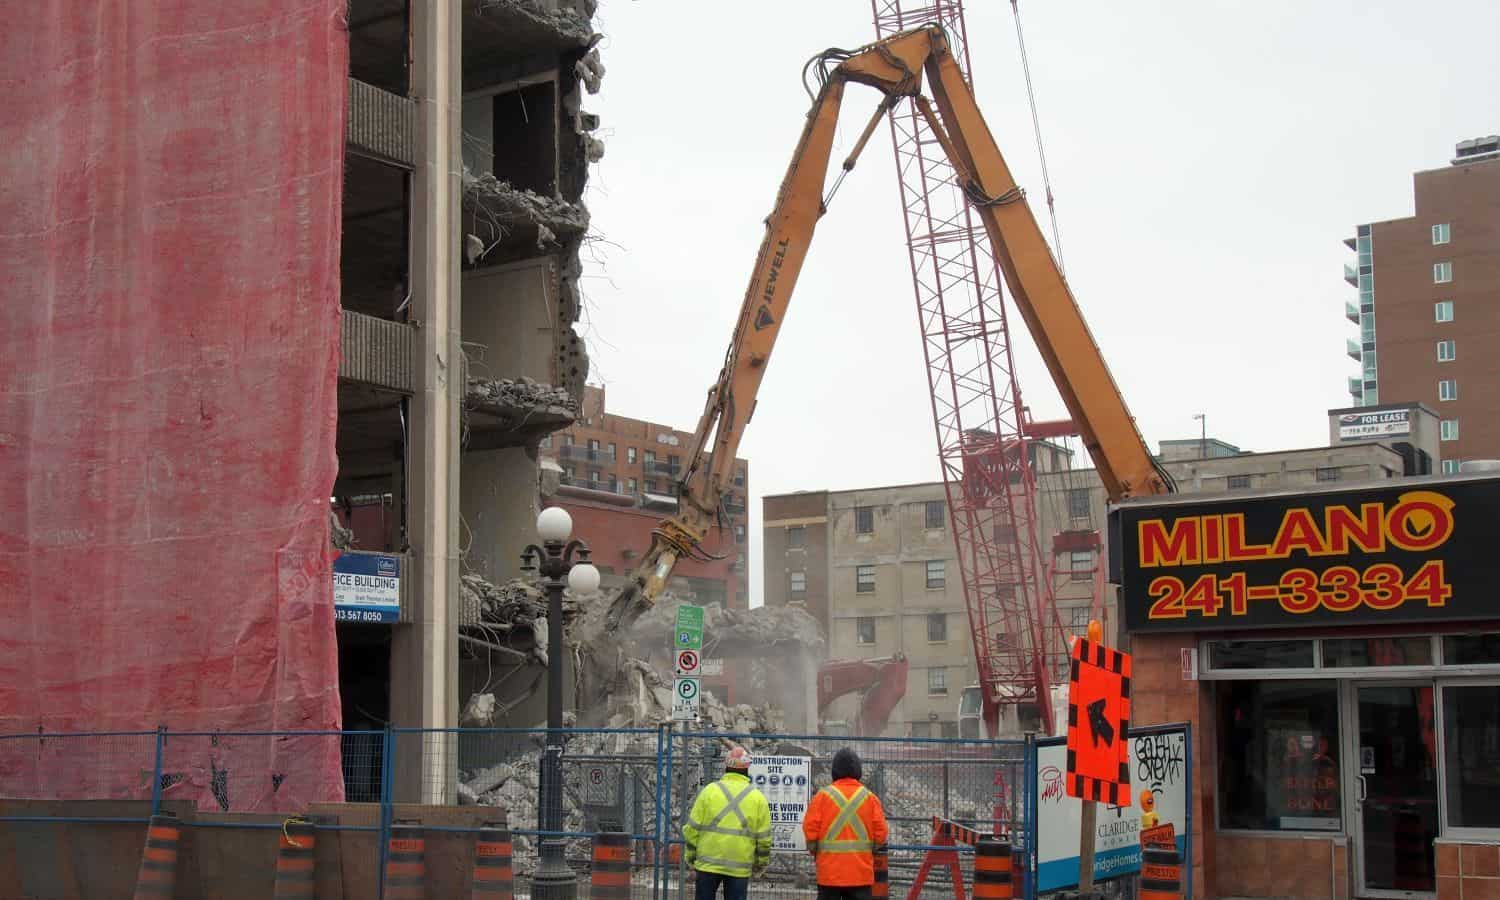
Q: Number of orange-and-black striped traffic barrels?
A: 8